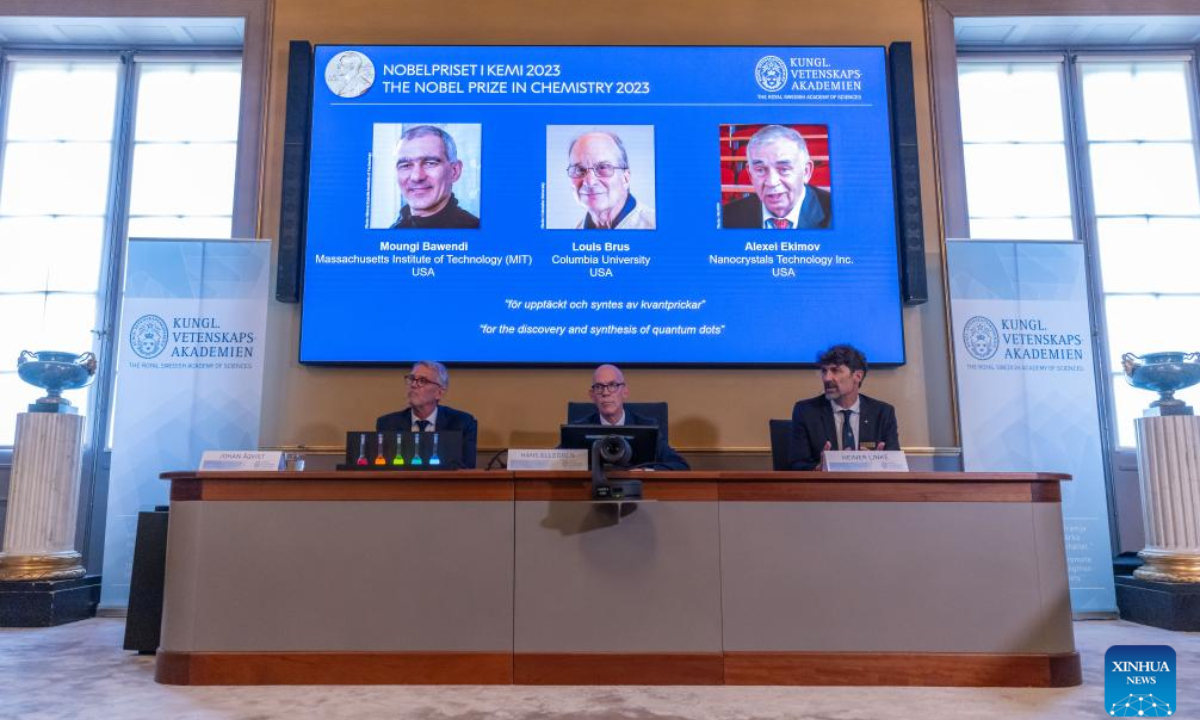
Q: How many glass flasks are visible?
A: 5